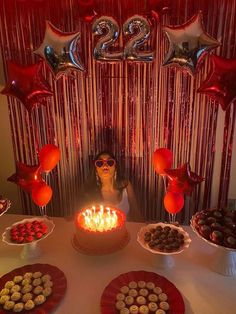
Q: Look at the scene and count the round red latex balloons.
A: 4